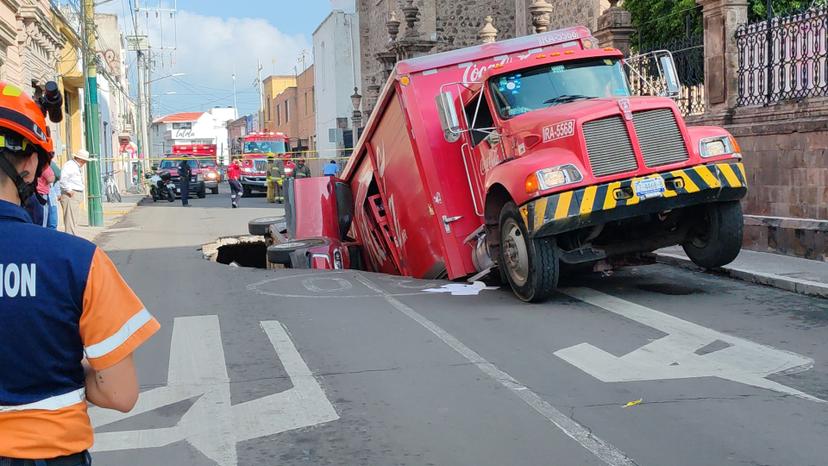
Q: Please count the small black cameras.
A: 1